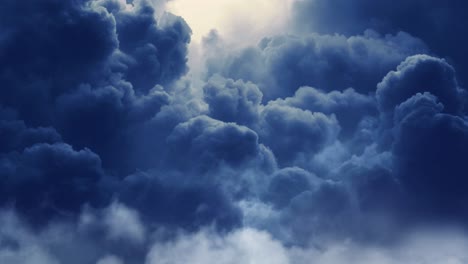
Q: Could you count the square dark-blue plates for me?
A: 0